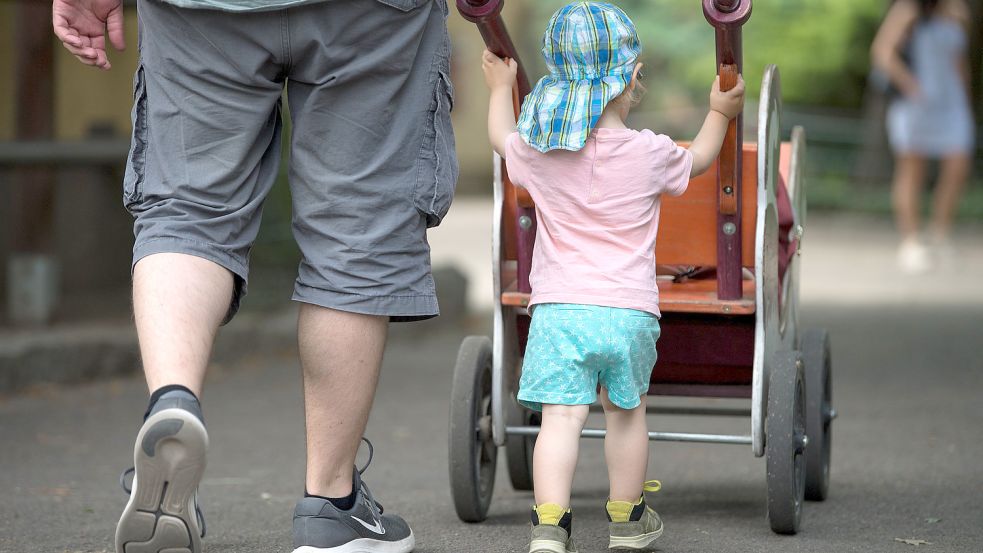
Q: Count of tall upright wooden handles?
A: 2